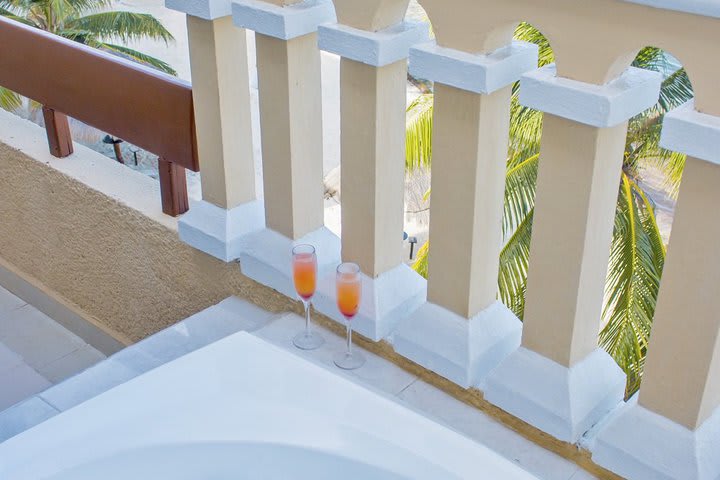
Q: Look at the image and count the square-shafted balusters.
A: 6